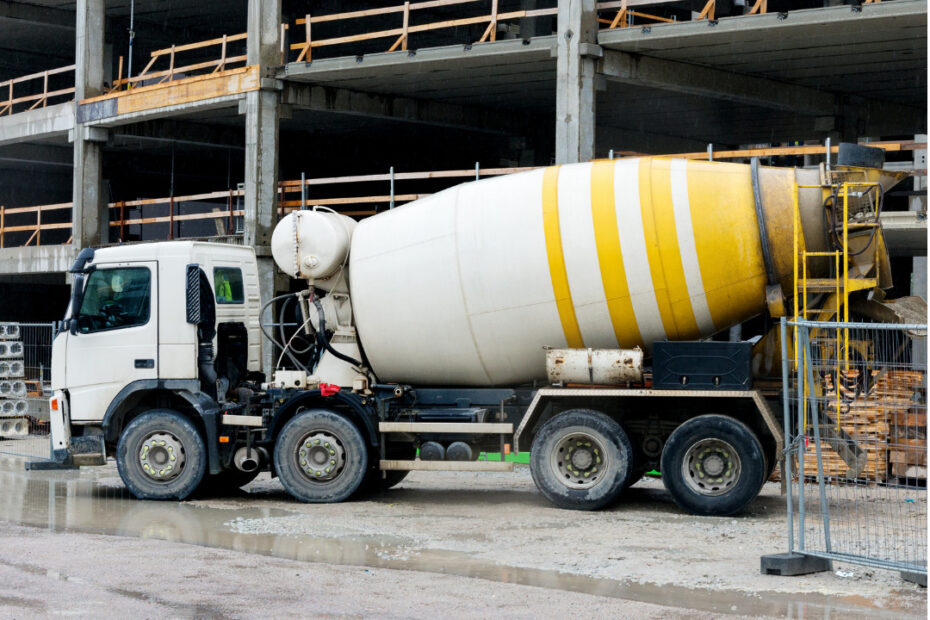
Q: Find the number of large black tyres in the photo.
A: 4